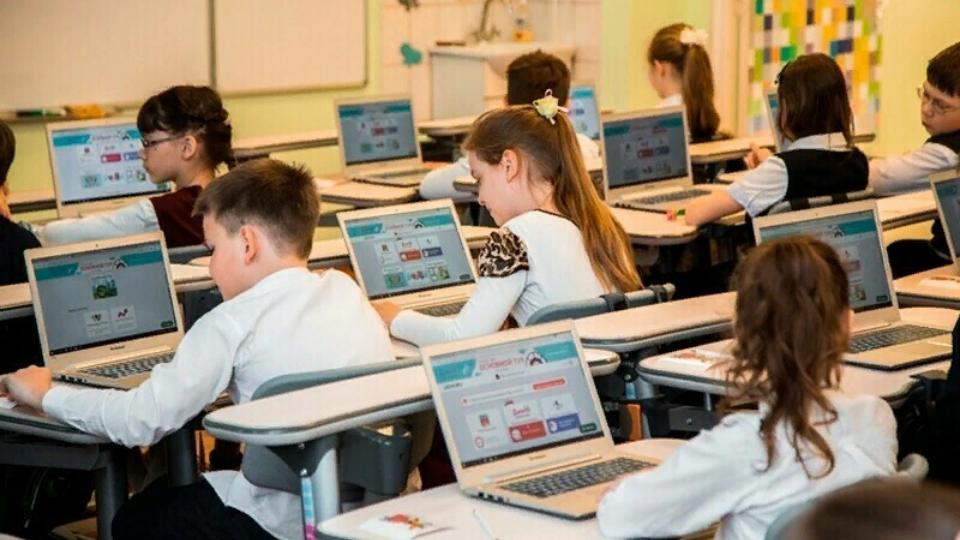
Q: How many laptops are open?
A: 10